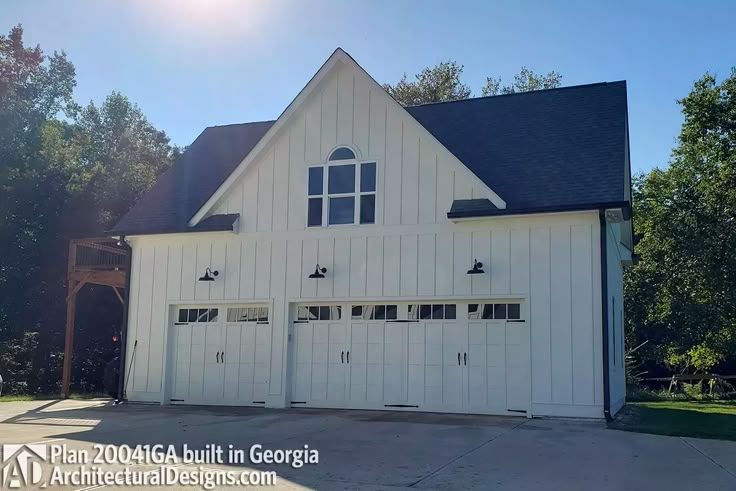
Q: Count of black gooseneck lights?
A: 3